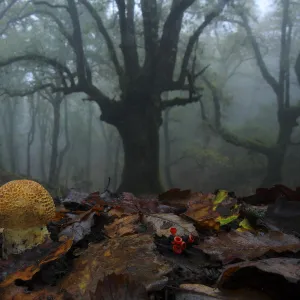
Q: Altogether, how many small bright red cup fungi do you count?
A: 5